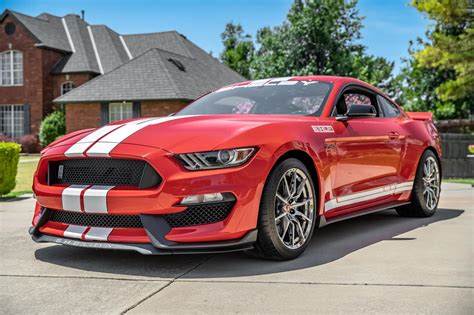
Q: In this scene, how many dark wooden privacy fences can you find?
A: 1